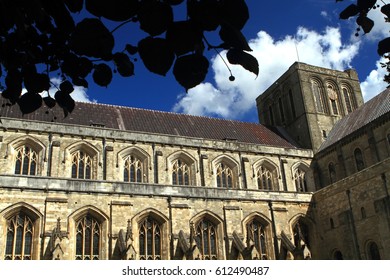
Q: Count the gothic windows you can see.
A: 13